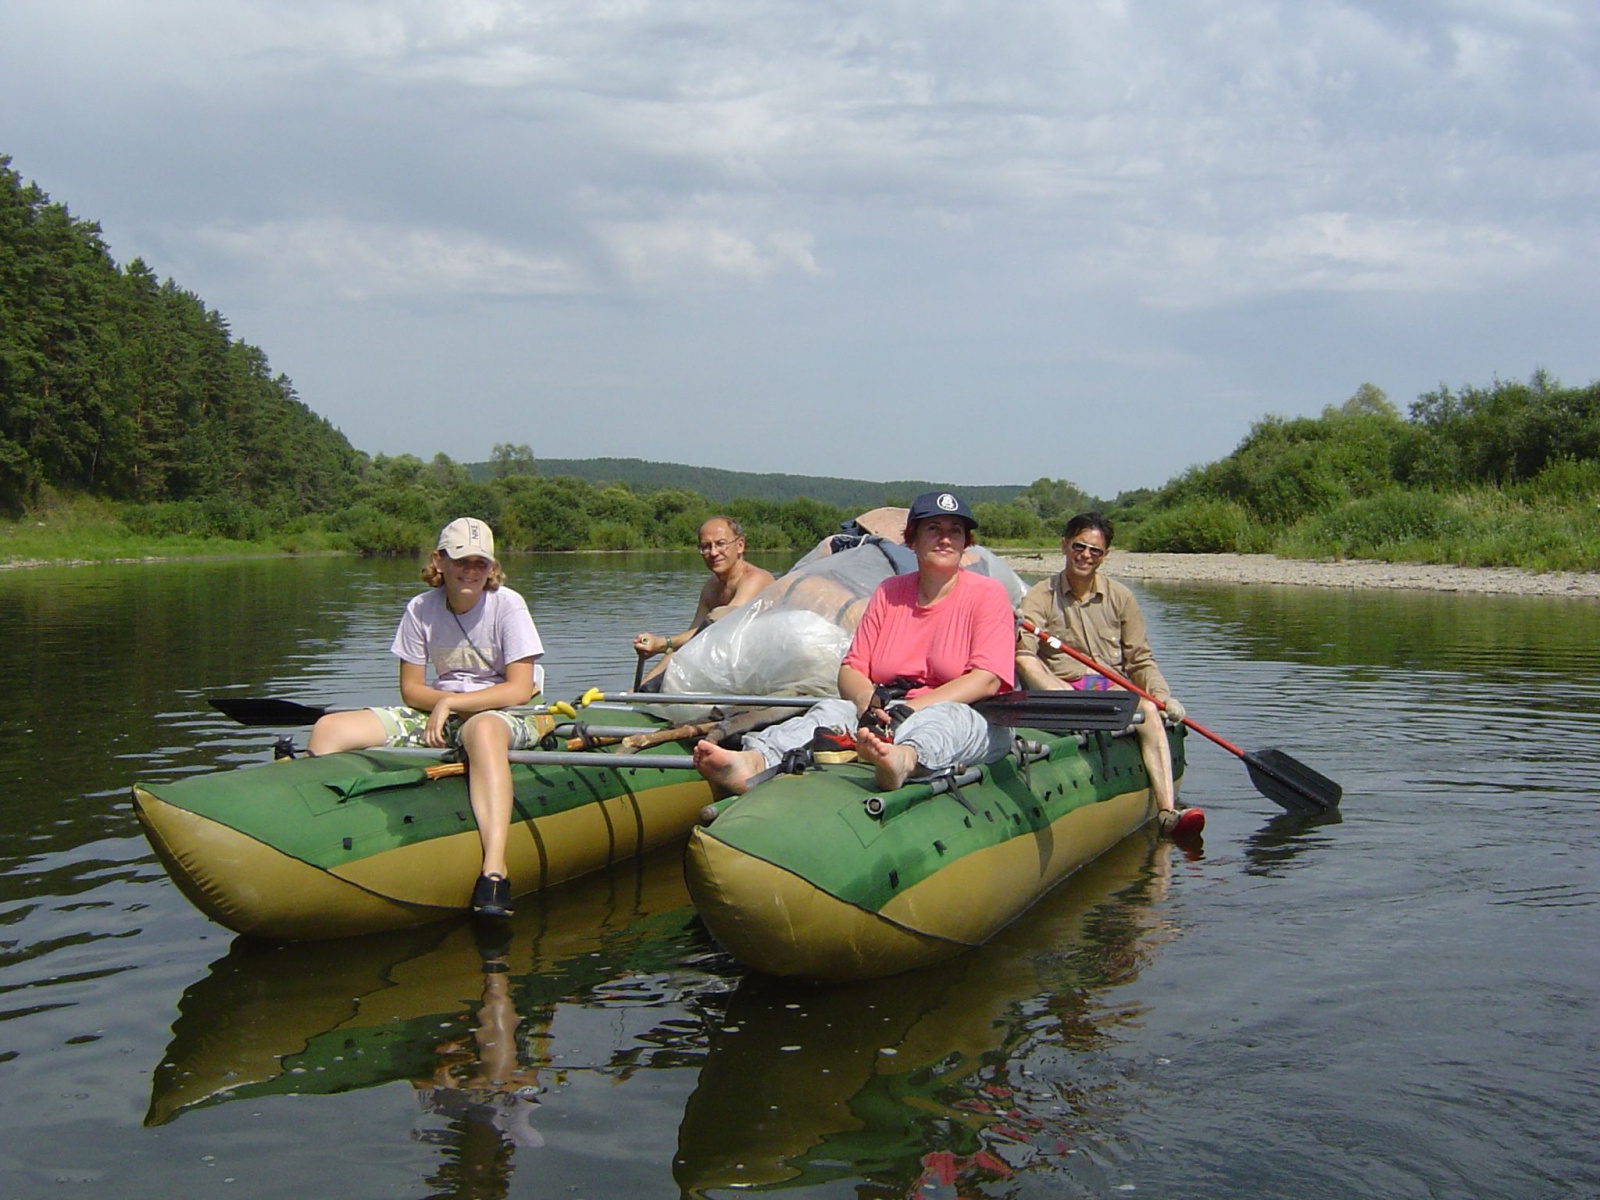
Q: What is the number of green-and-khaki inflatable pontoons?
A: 2